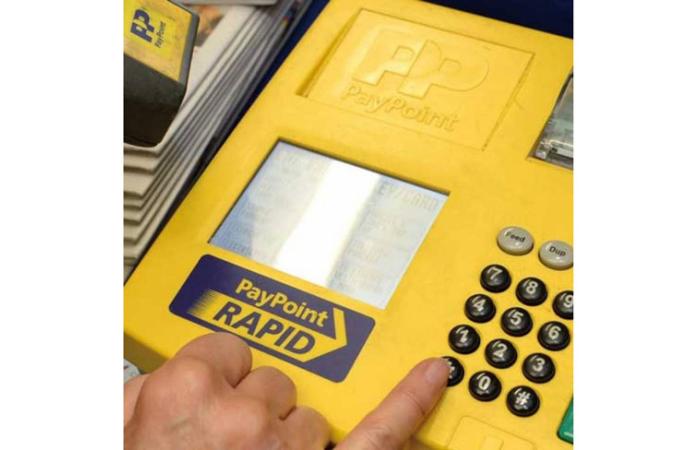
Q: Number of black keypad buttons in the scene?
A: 12